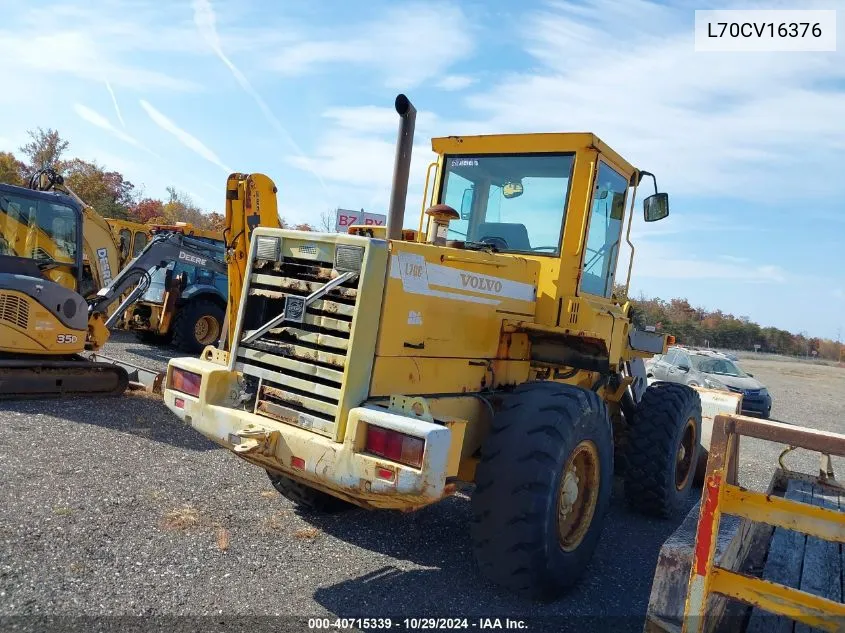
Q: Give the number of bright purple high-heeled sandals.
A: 0